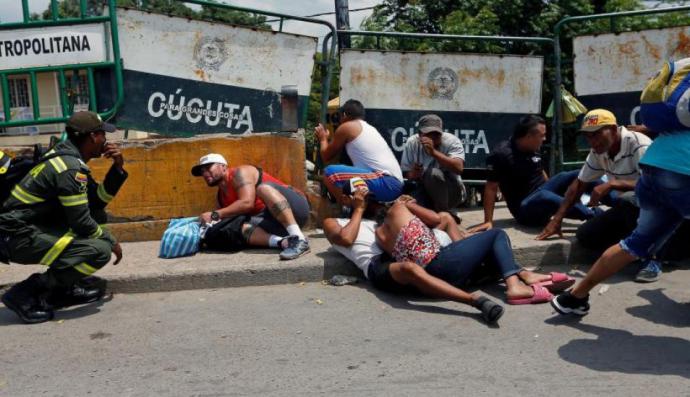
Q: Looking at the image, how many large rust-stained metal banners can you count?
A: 3